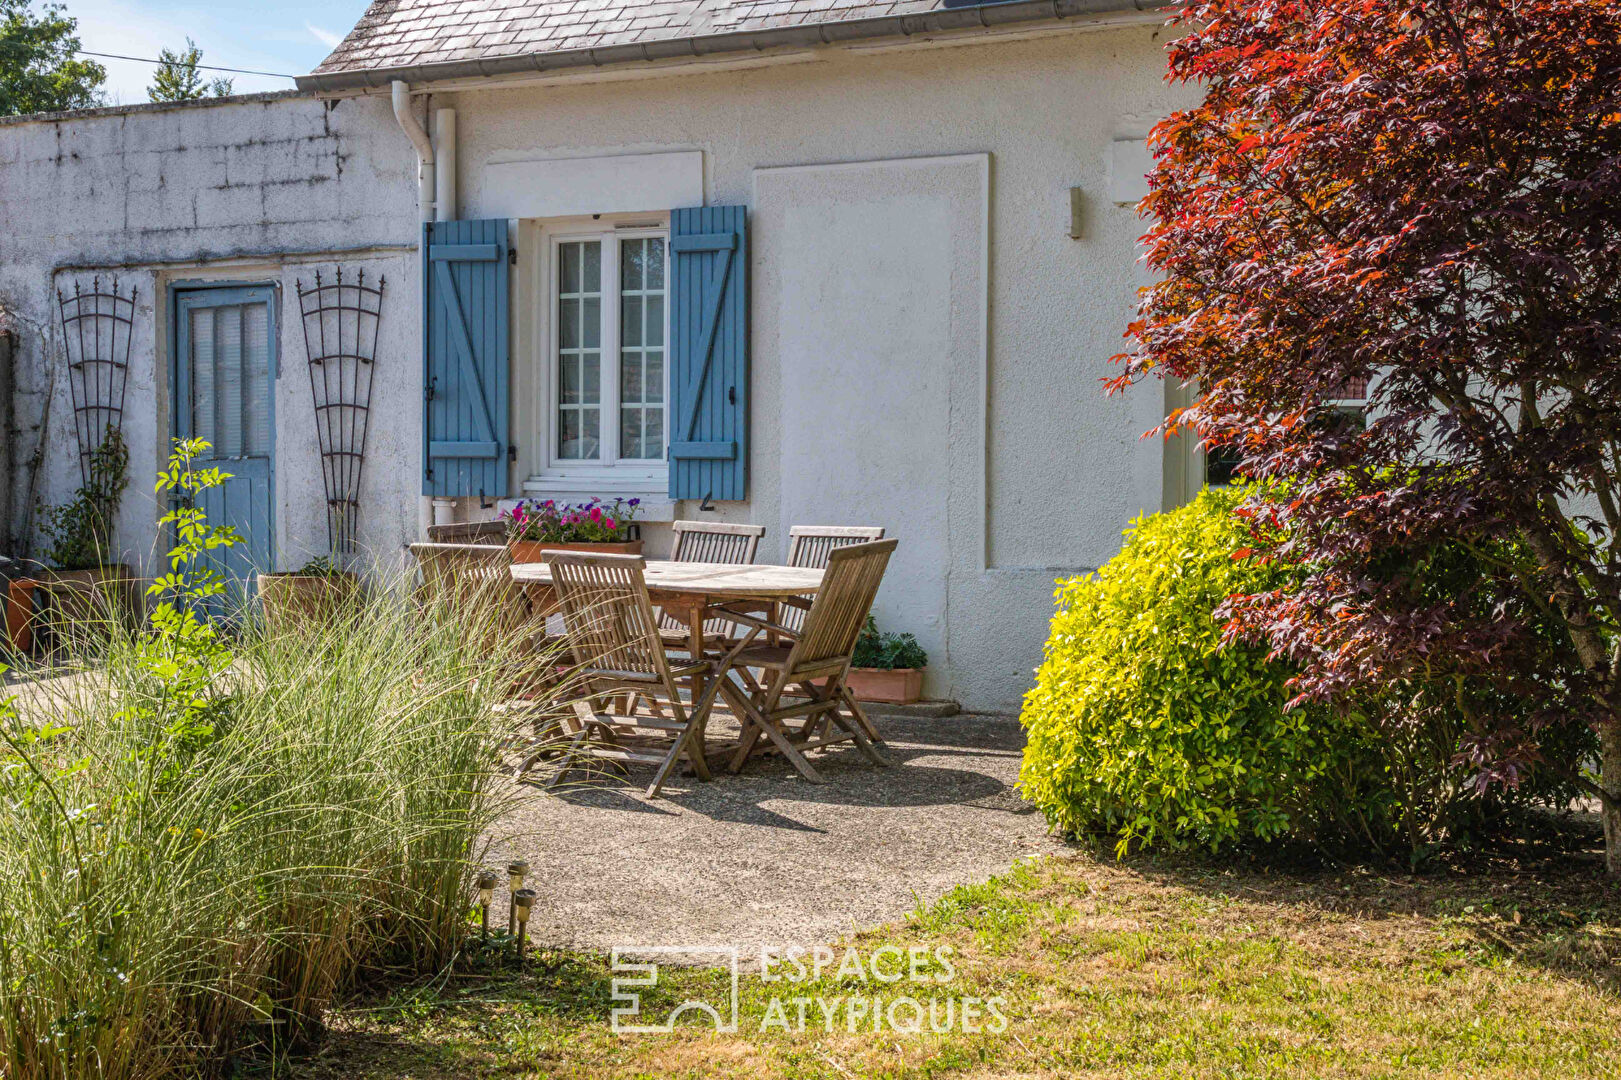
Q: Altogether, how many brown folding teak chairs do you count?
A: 6